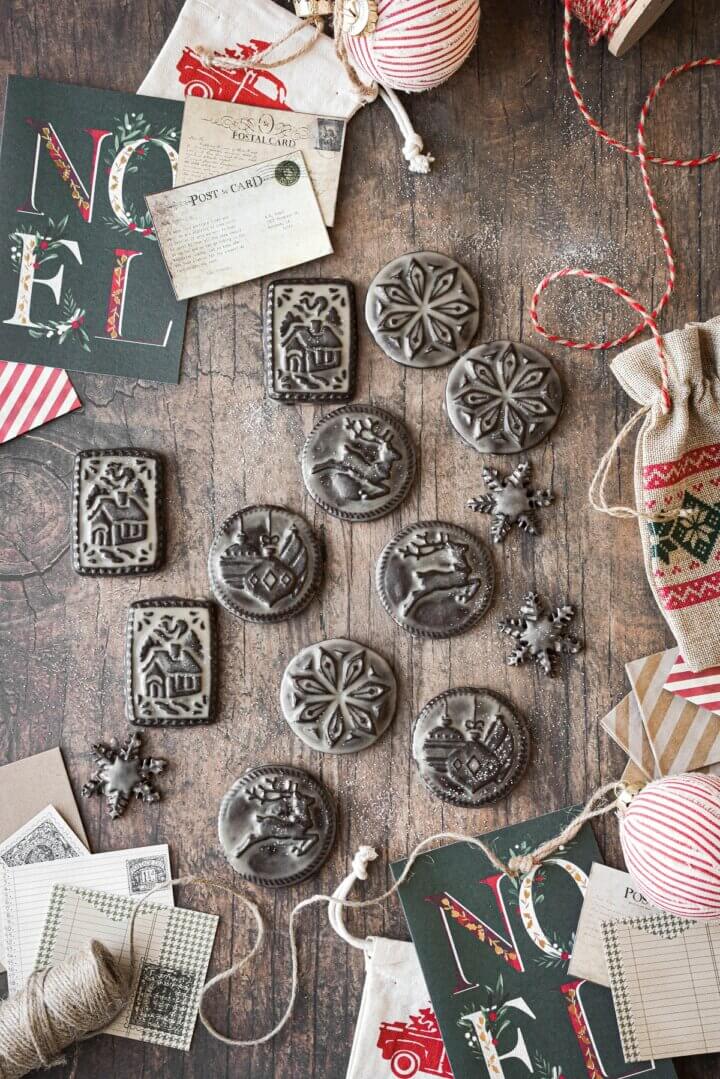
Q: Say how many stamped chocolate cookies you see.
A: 14